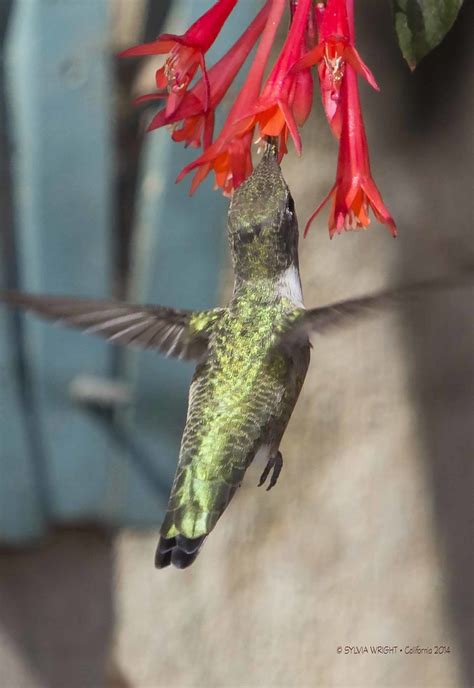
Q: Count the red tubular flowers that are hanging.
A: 6